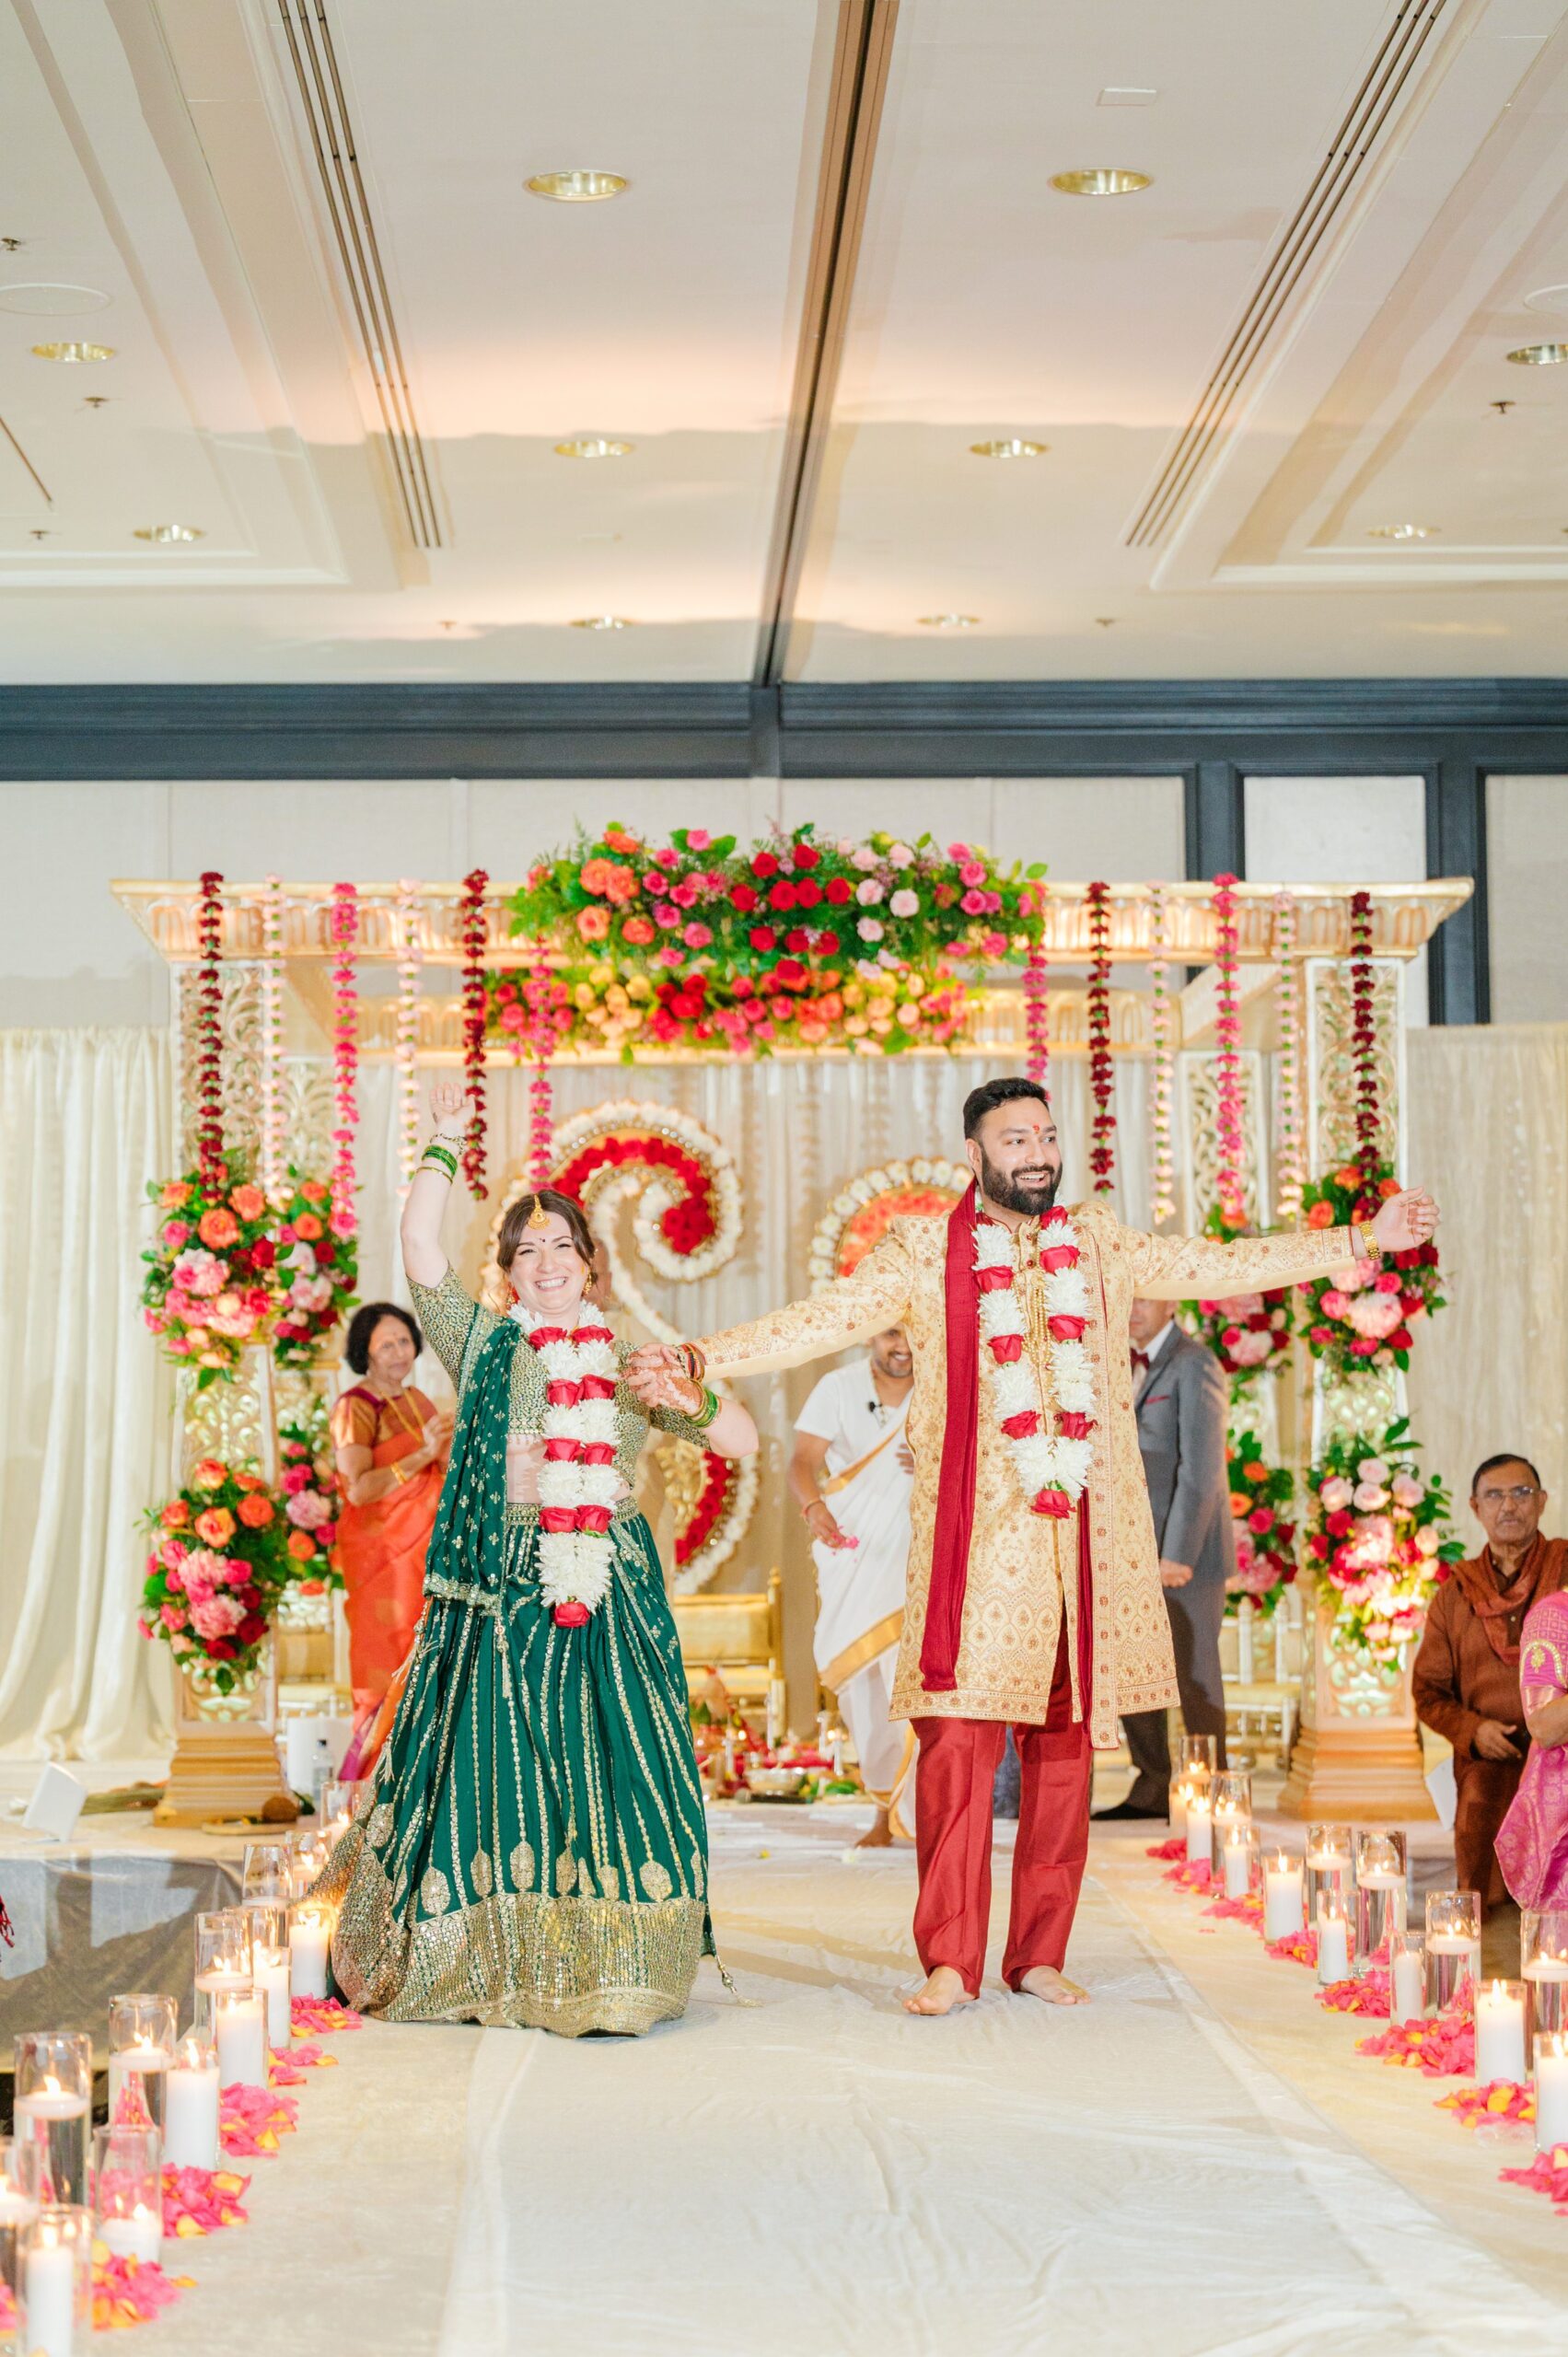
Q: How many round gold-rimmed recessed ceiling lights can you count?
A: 10